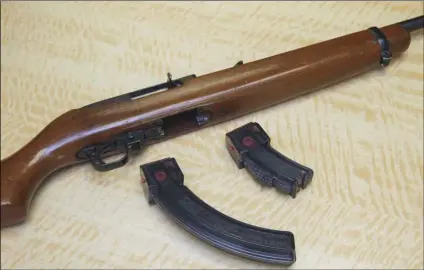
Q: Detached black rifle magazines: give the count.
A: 2